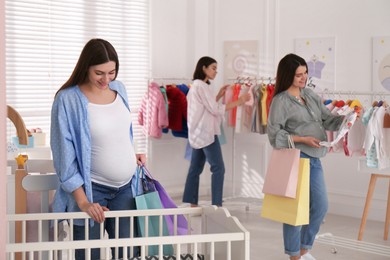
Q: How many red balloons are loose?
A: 0